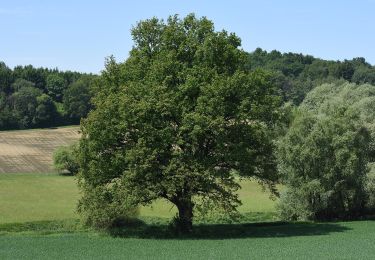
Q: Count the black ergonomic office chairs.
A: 0